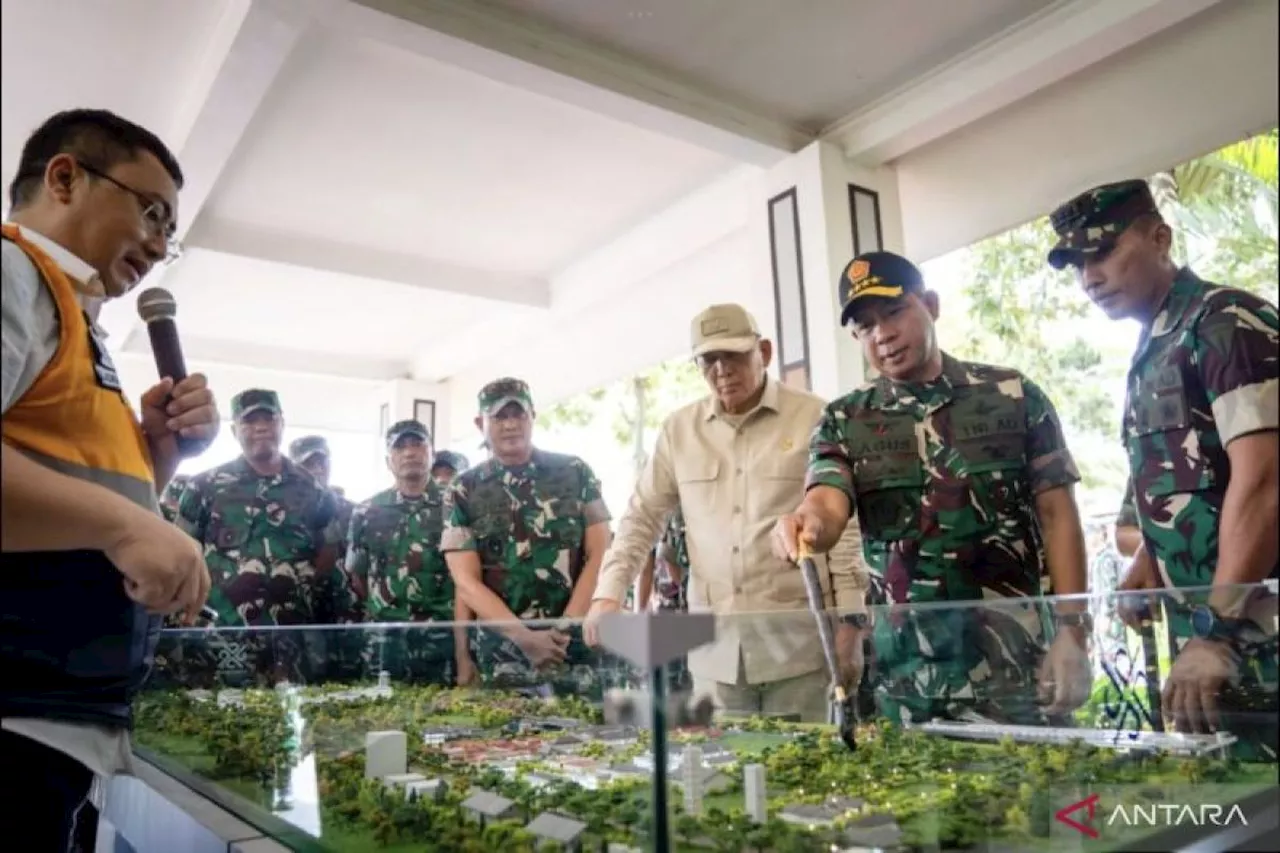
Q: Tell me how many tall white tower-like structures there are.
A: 3